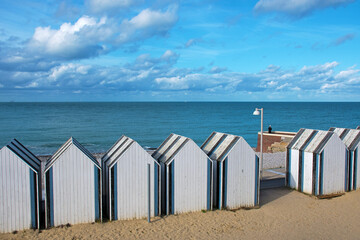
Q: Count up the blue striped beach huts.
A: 7